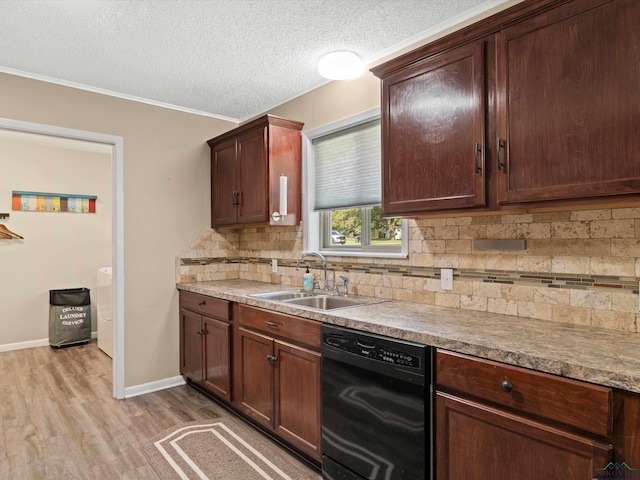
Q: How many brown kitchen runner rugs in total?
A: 1